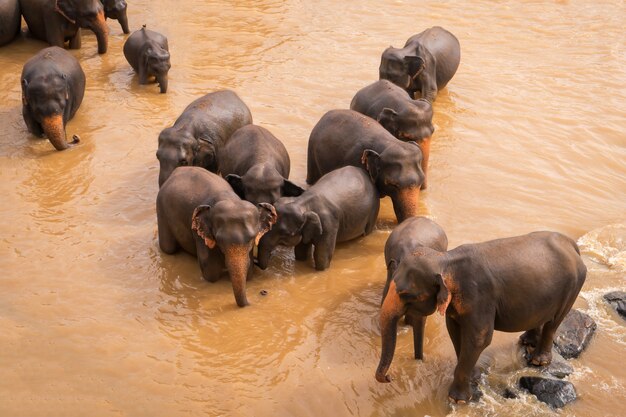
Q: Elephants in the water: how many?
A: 14